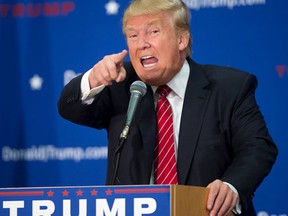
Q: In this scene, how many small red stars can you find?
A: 5